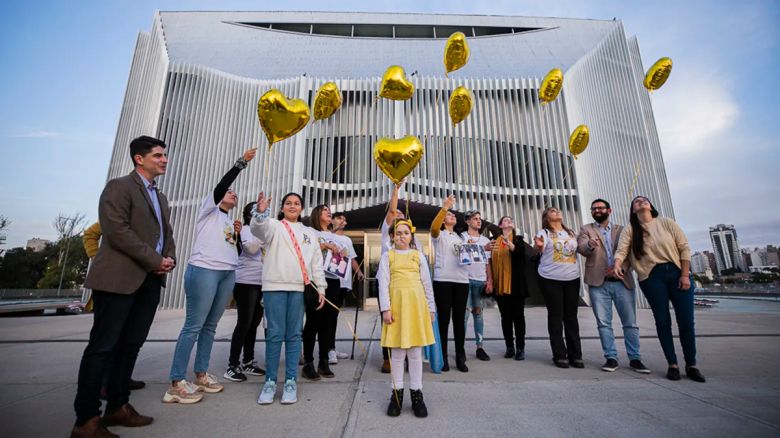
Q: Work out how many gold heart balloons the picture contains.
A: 9